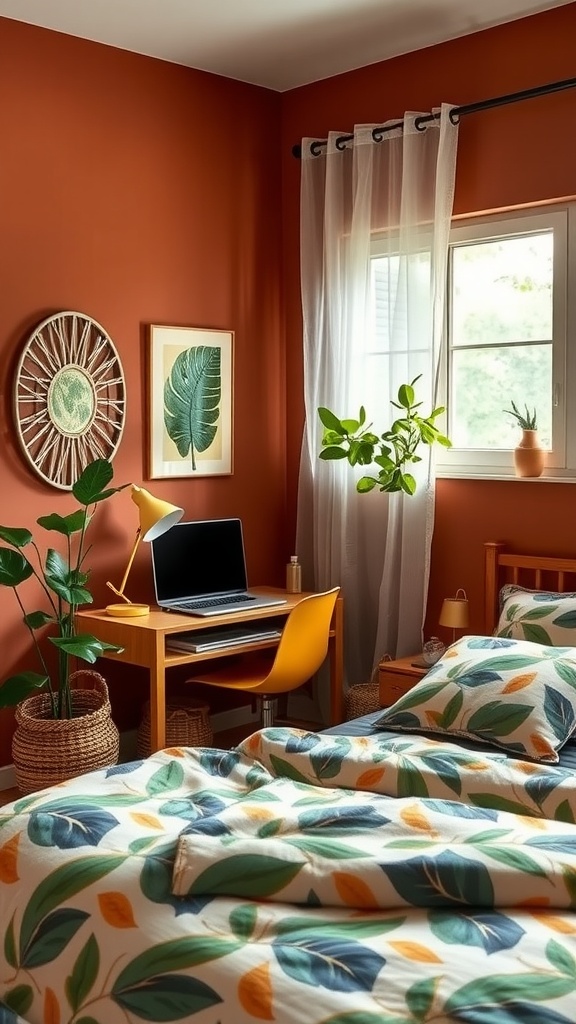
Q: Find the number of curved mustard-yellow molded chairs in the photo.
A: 1